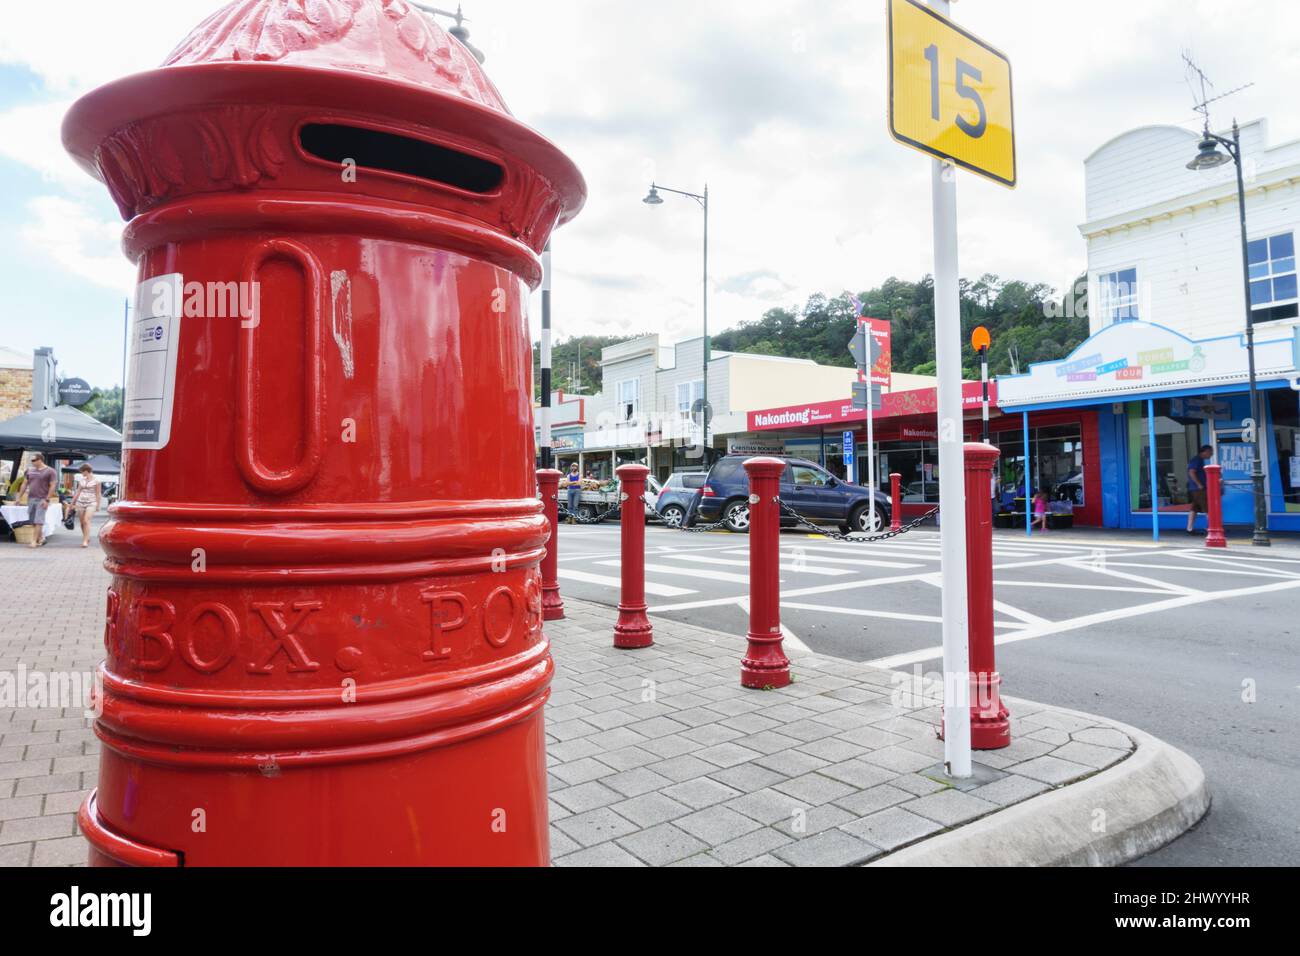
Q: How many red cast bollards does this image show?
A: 6